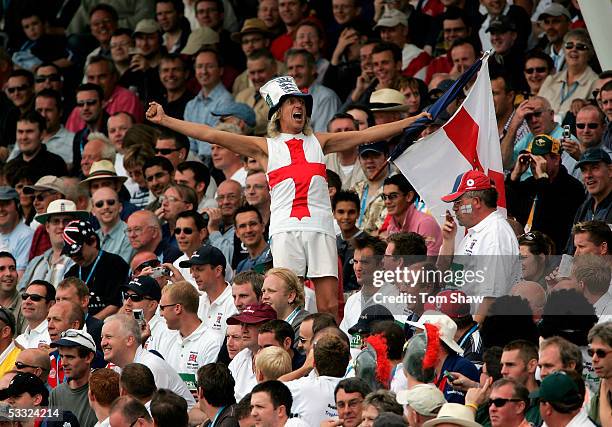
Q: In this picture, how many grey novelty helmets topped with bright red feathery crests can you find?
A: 2